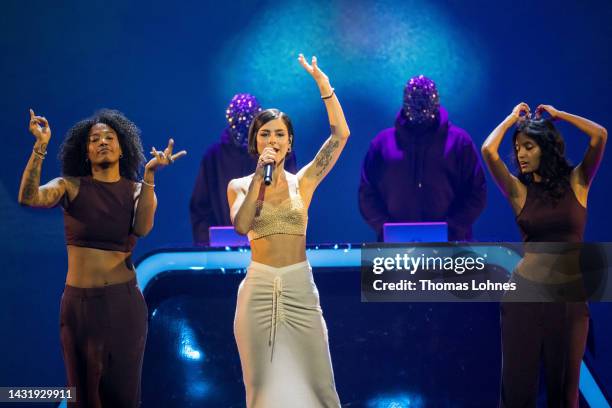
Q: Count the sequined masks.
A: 2